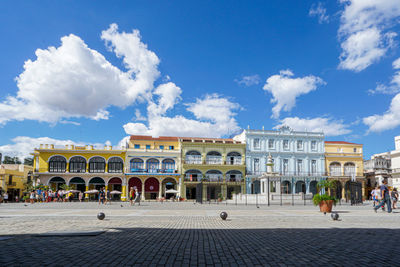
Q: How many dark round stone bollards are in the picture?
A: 3